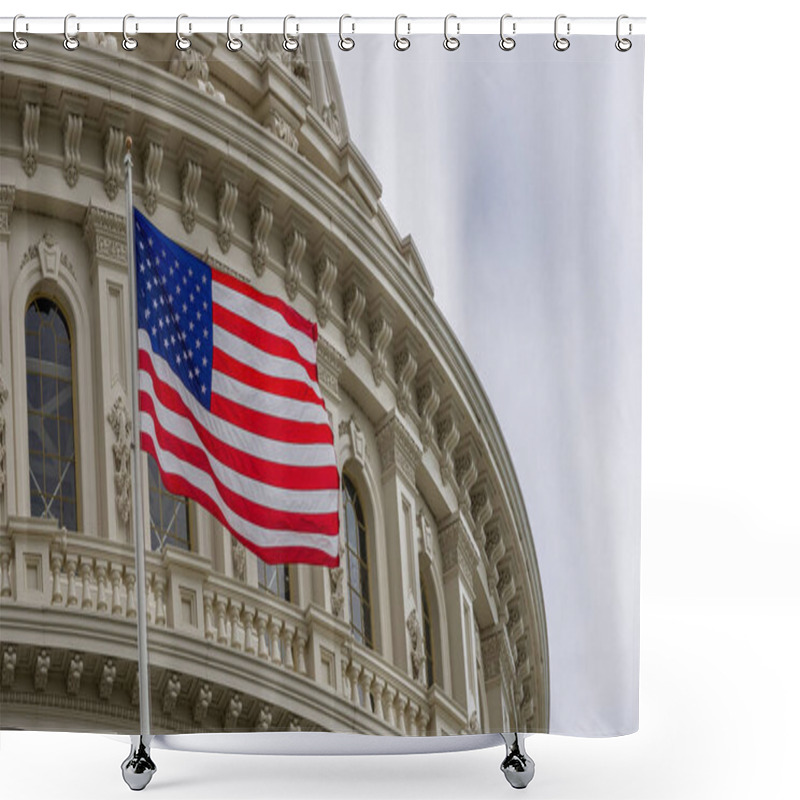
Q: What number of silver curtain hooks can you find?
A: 12